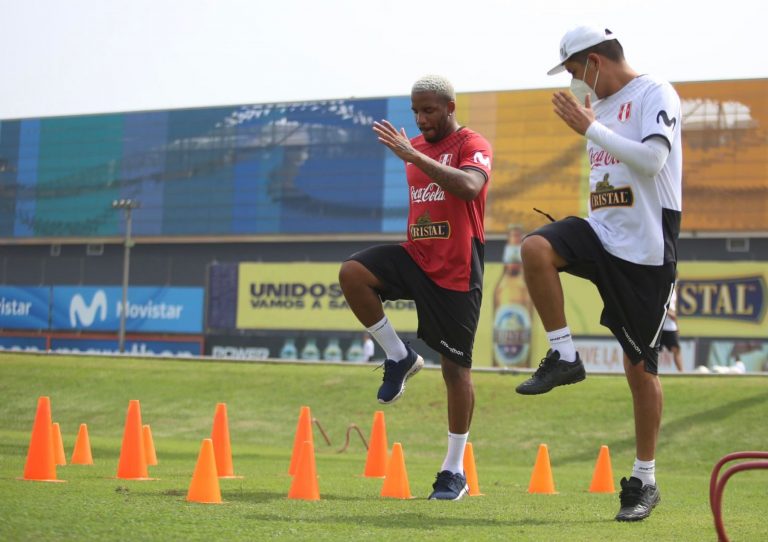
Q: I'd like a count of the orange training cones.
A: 14